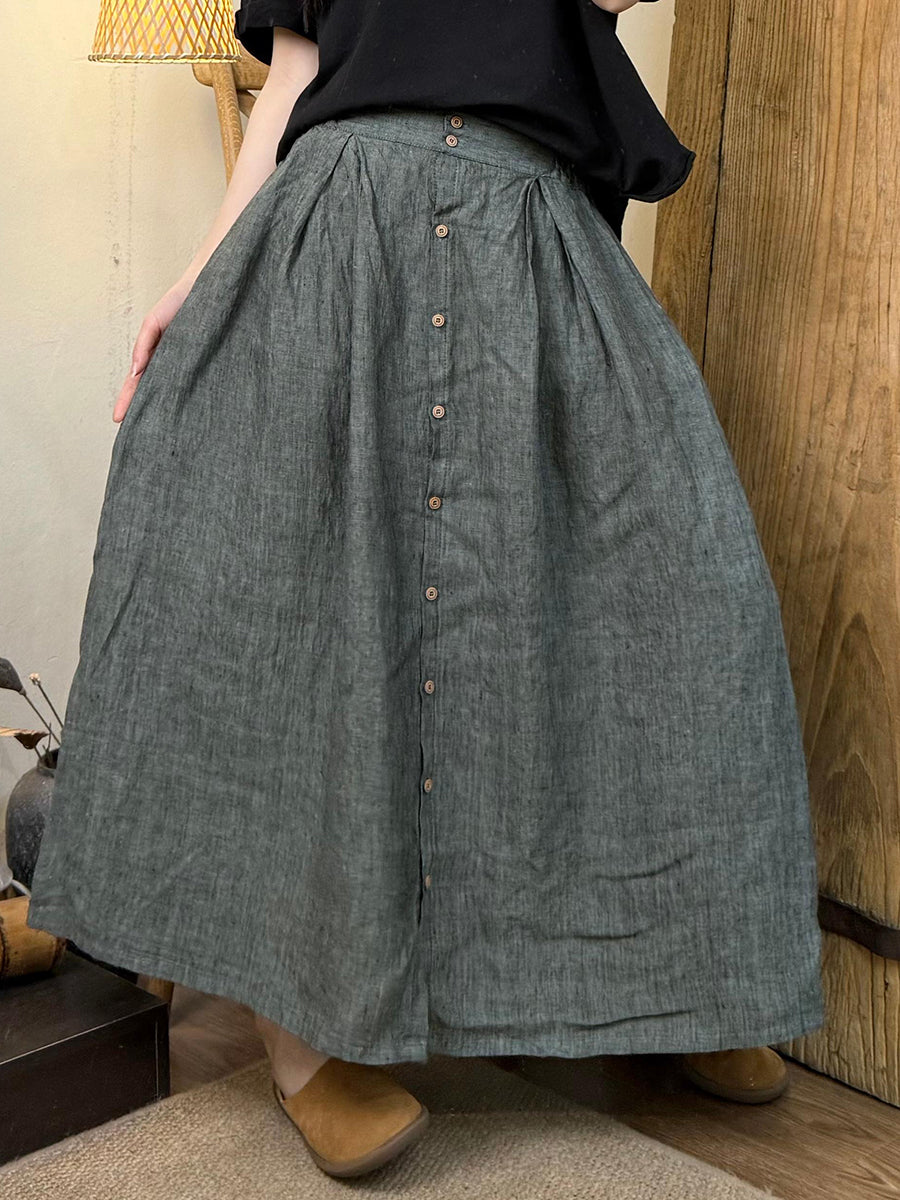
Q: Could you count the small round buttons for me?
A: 10